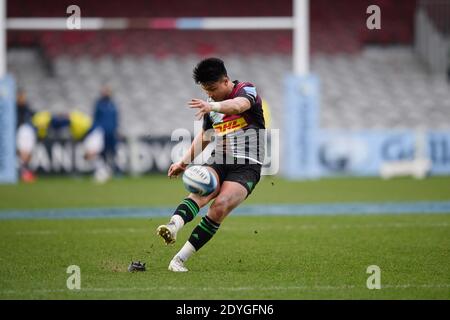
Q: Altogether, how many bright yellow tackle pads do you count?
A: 2